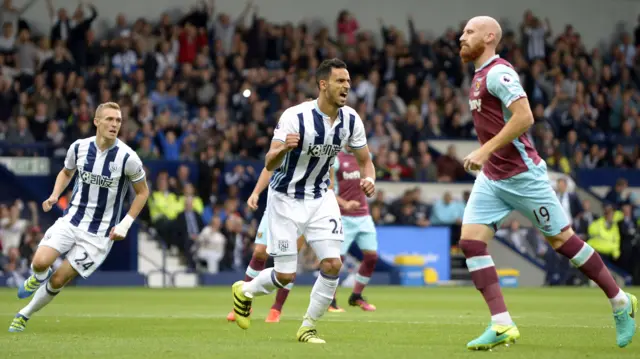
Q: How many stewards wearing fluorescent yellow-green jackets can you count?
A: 3